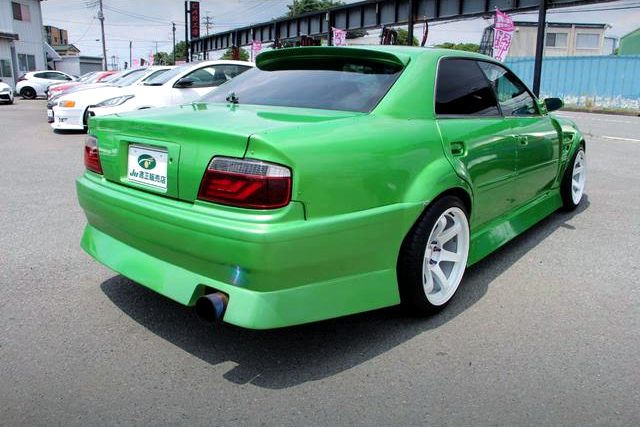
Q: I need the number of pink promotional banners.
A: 3